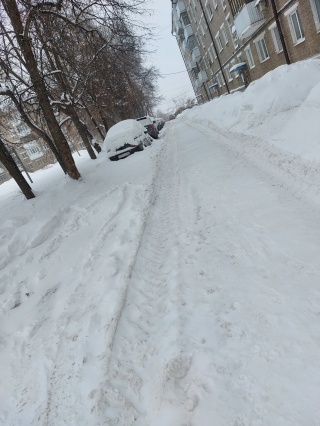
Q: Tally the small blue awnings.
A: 2